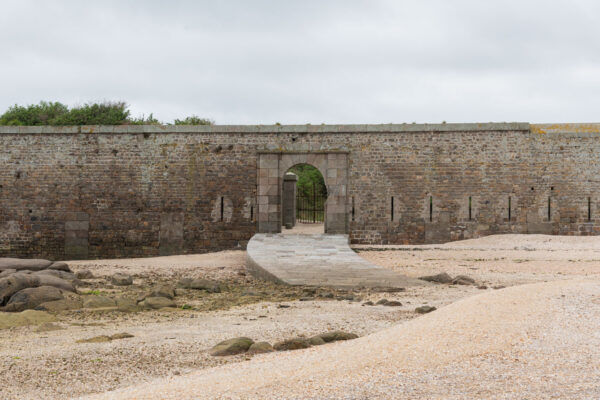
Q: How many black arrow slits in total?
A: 9